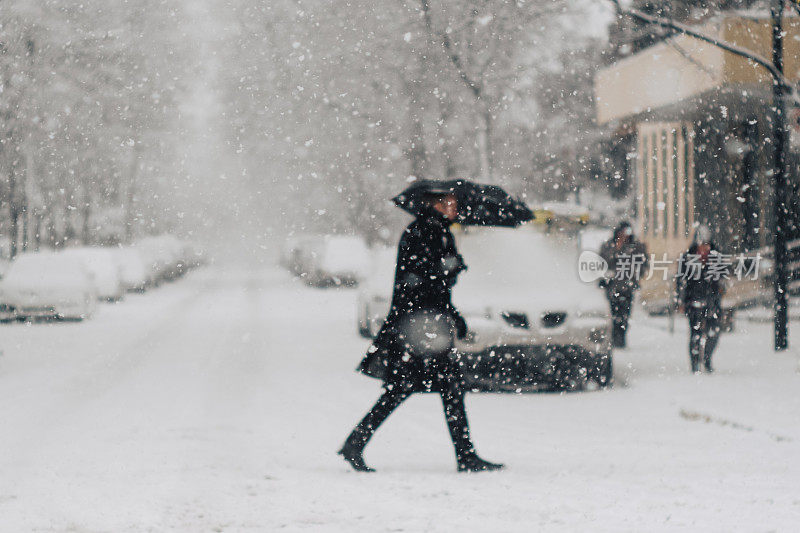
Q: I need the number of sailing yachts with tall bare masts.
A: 0